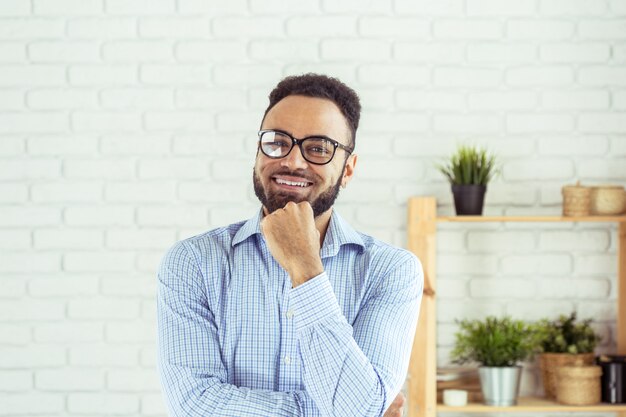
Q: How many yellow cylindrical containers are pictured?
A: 3